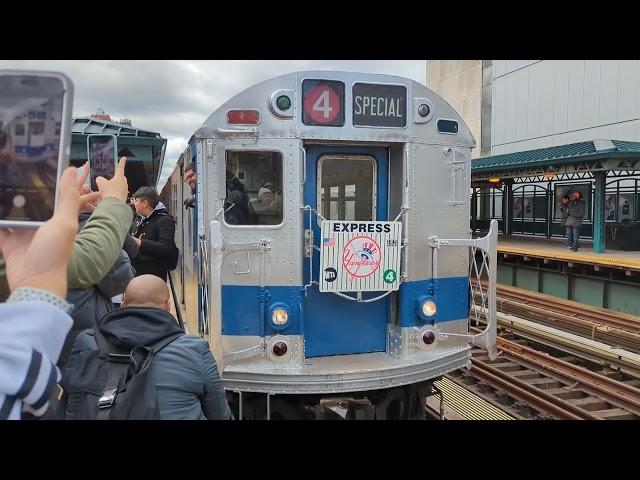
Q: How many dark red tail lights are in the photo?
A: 2